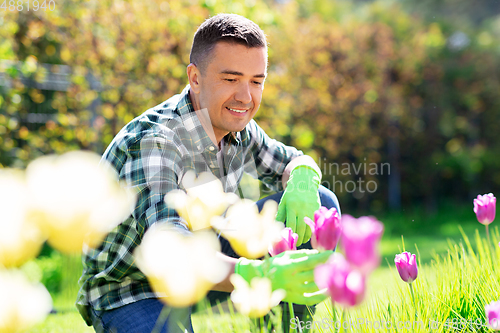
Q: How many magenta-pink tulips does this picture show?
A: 7